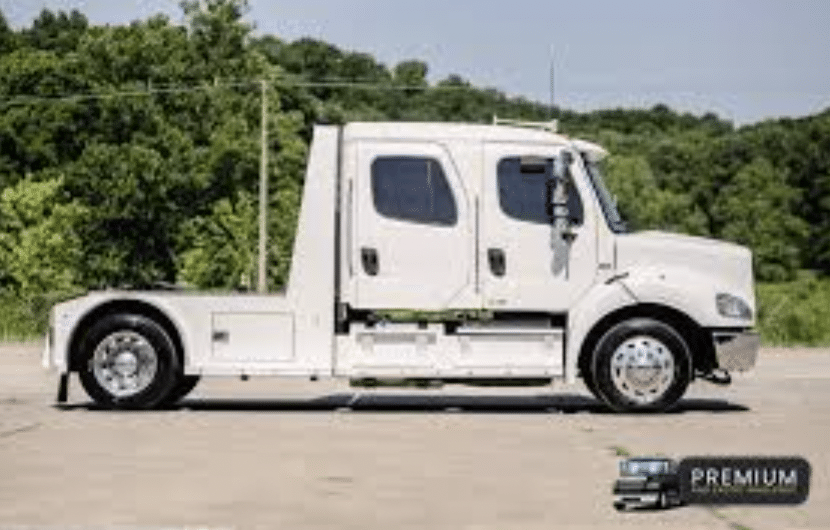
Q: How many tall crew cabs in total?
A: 1